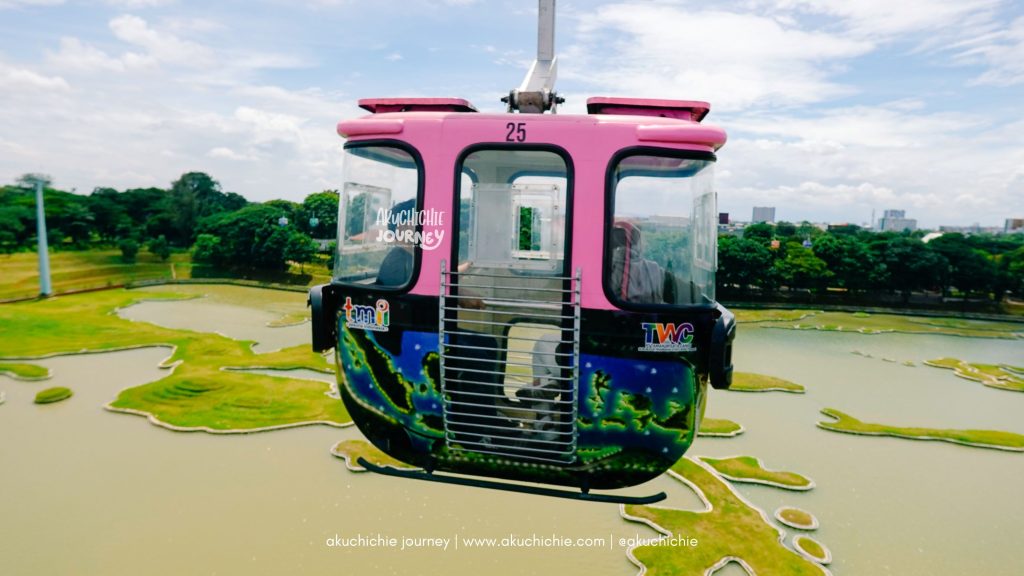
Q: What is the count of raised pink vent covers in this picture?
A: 2